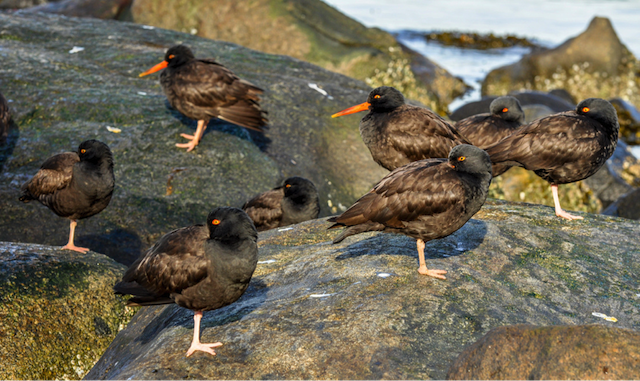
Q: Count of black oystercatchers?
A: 8